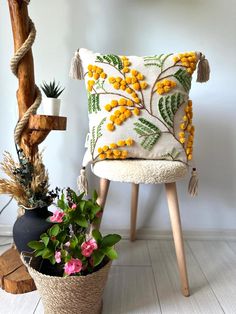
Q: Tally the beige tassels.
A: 4